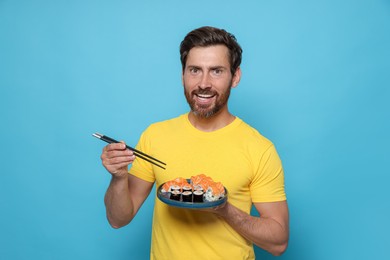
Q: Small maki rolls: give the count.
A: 6